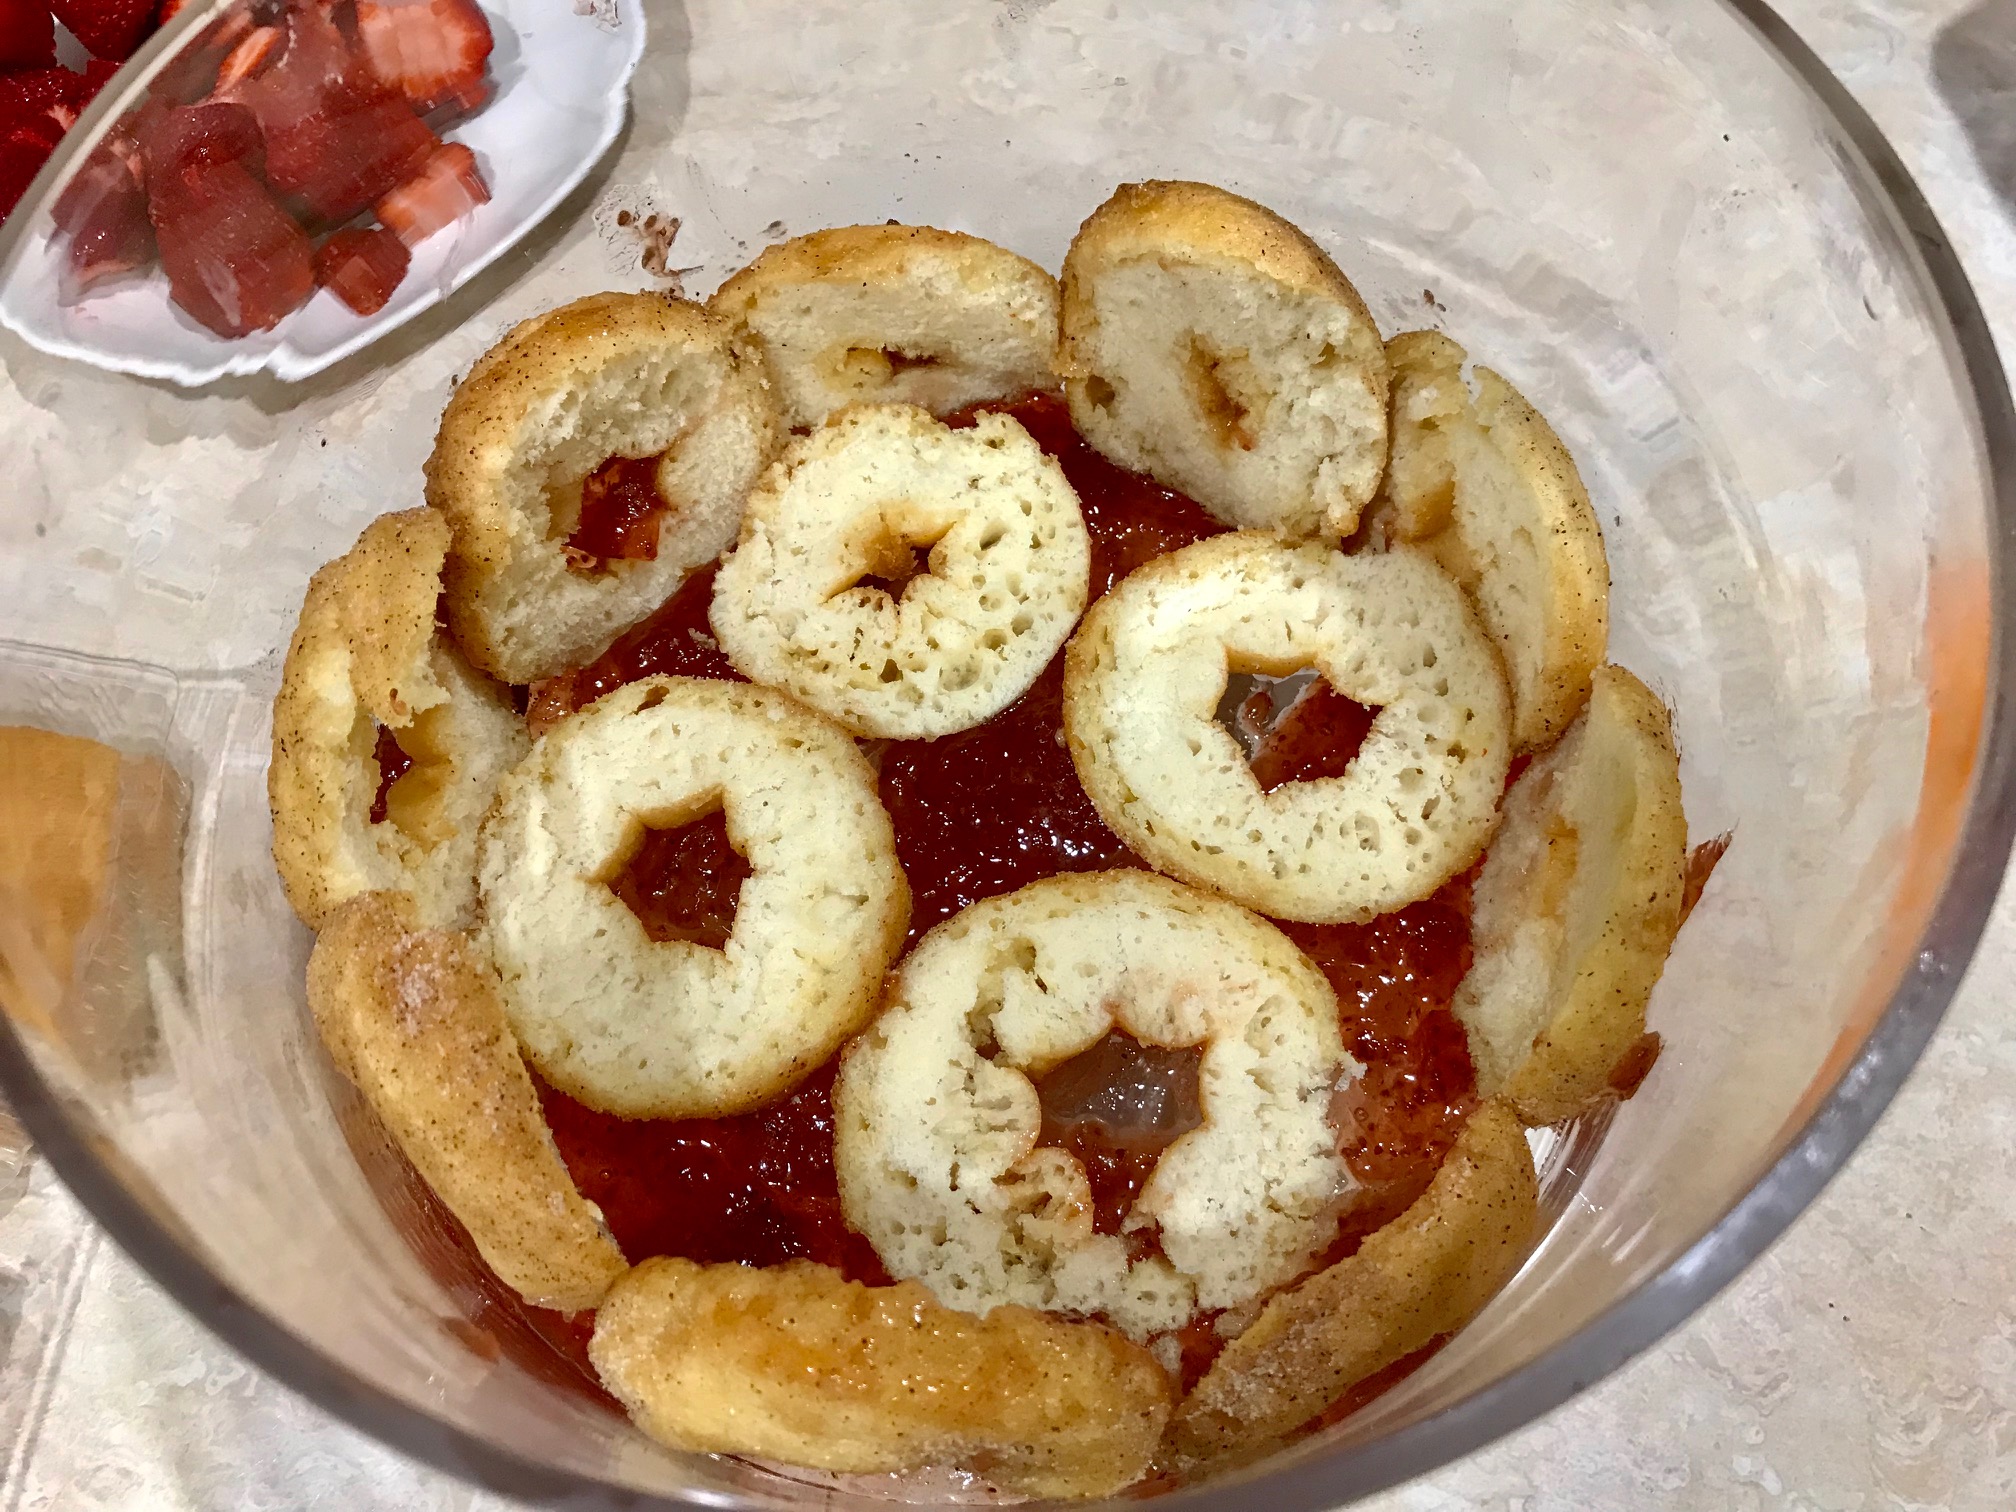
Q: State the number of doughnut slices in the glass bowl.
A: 13